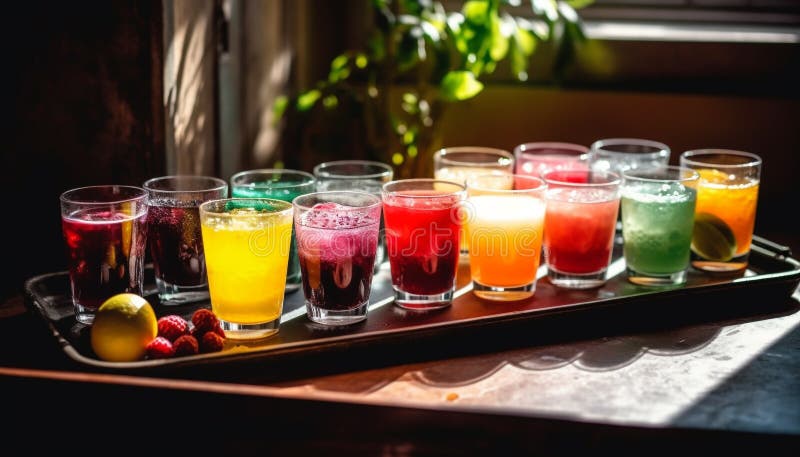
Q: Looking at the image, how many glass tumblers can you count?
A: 14